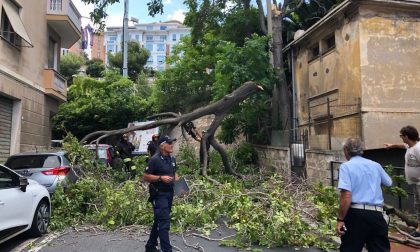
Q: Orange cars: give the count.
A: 0